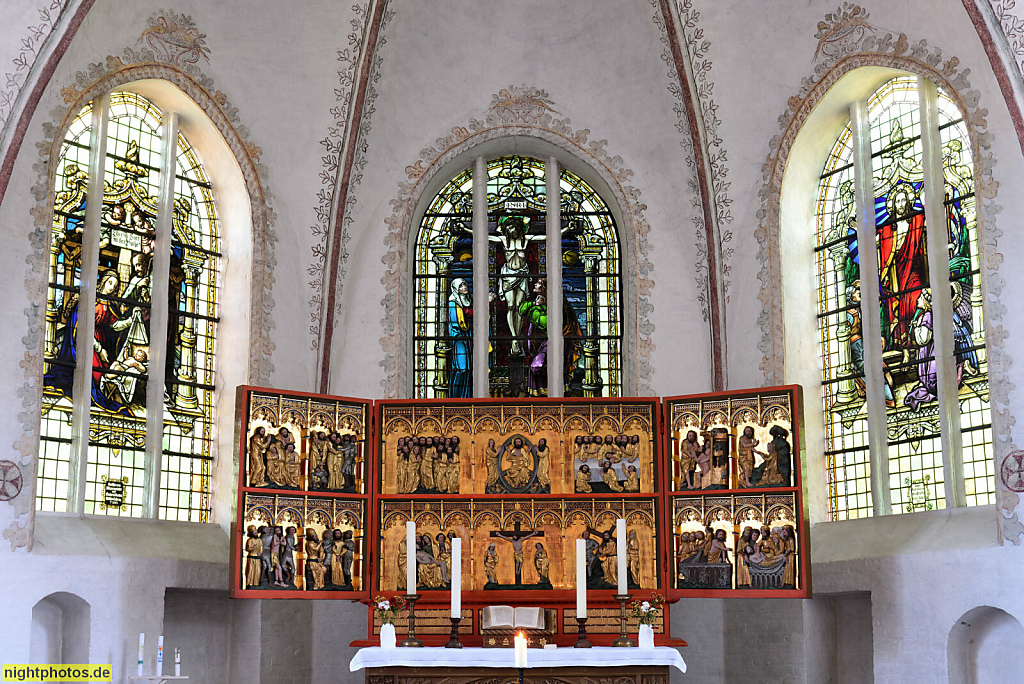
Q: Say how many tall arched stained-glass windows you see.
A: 3